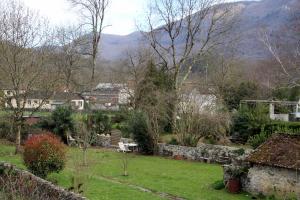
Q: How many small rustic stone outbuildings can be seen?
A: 1